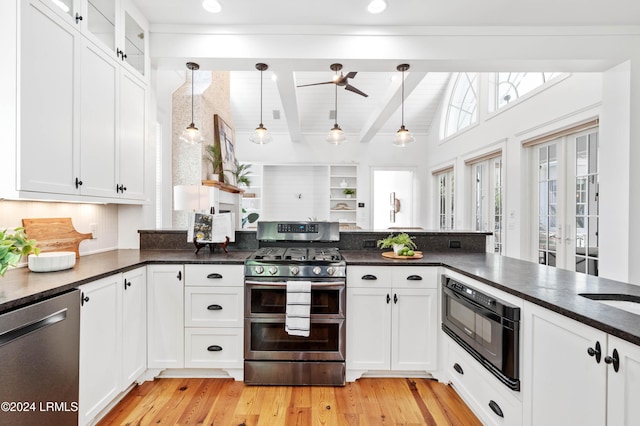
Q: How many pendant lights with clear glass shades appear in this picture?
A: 4